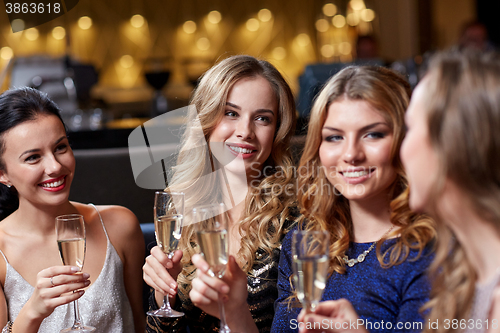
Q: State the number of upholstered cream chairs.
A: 0